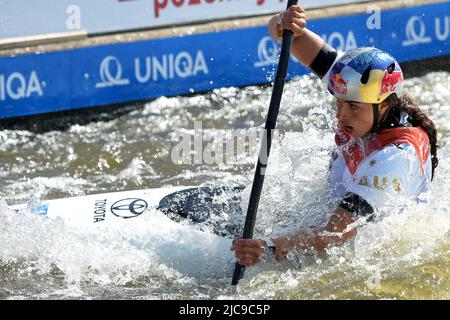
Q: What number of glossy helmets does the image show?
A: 1